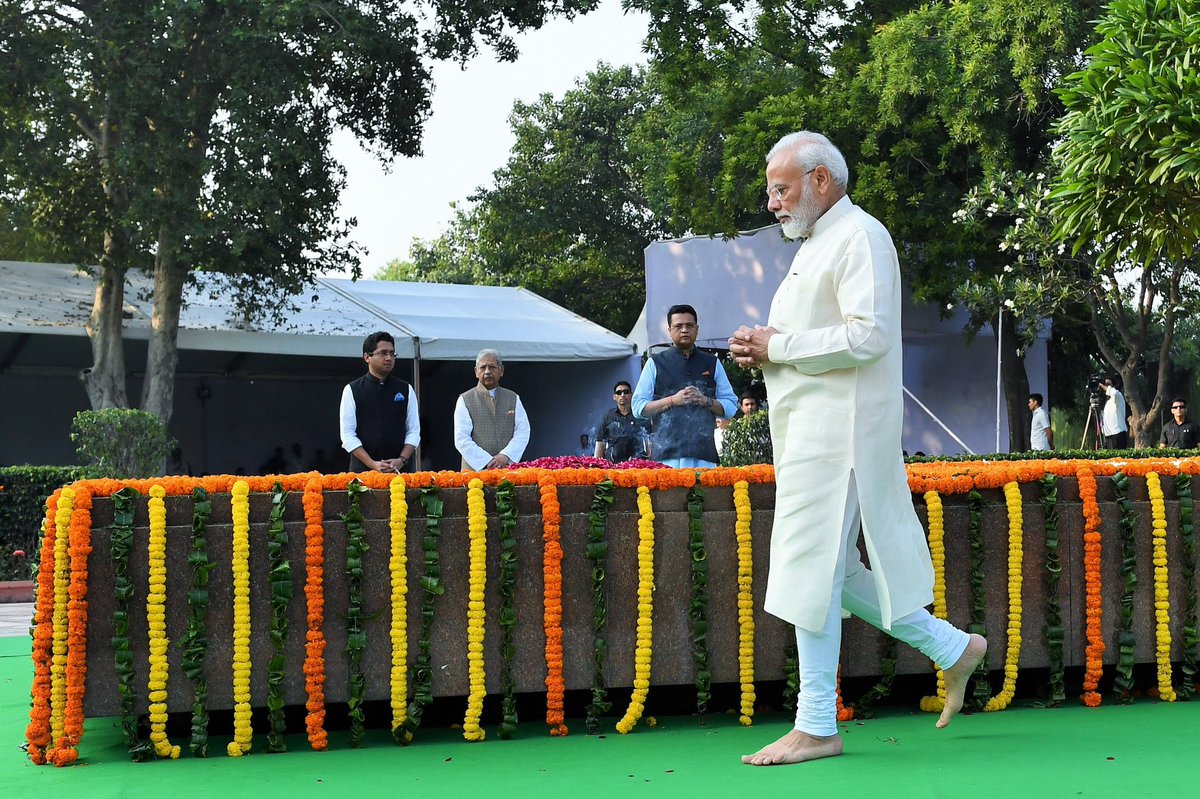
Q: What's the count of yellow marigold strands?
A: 10